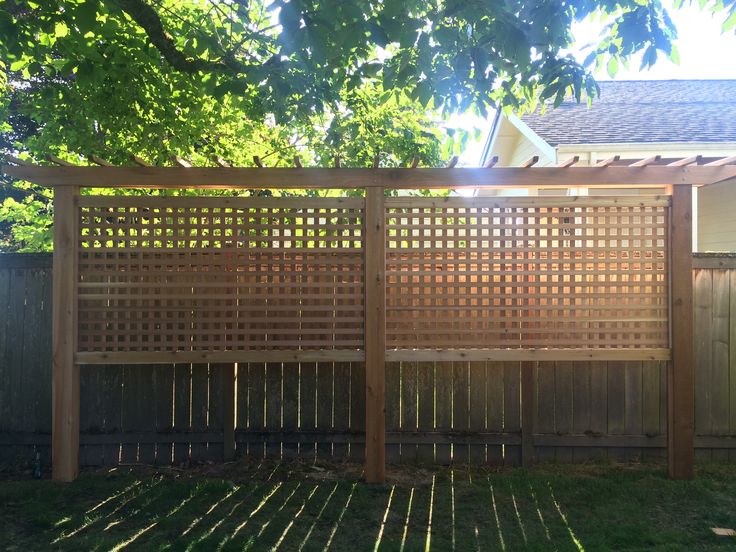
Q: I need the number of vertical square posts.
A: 3